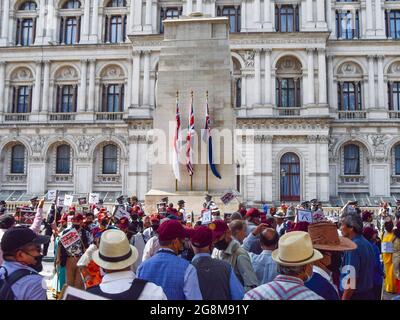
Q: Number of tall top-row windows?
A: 8